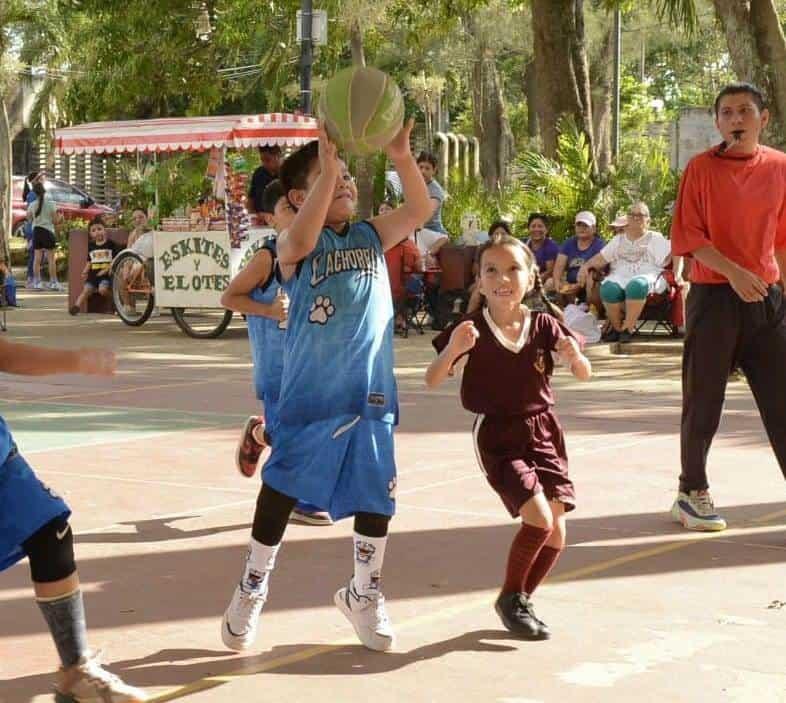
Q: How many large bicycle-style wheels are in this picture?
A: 2